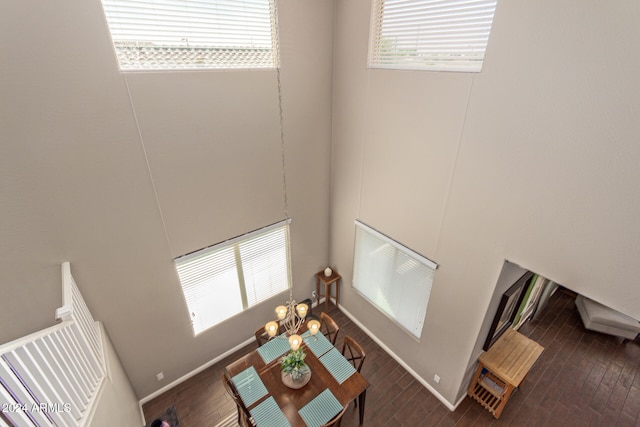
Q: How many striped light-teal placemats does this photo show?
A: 6